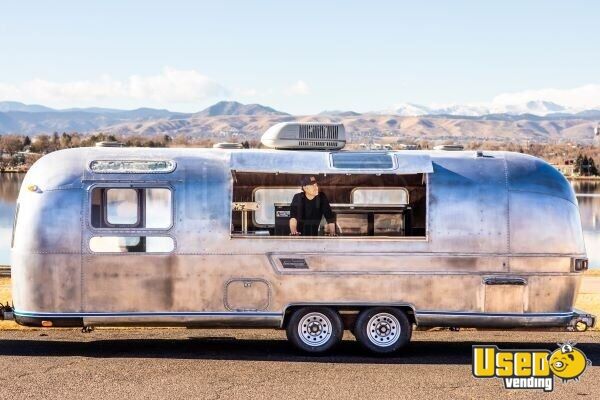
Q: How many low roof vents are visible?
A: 3